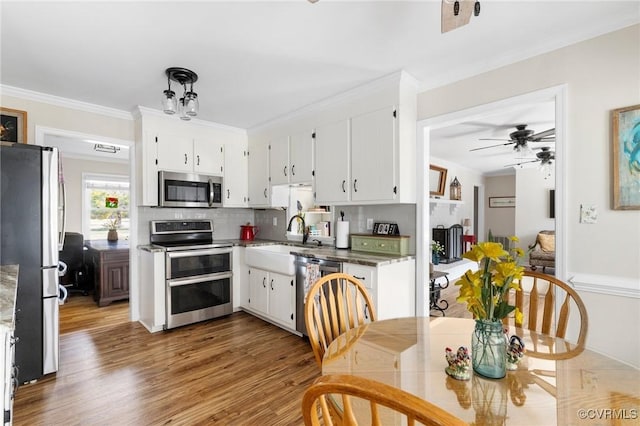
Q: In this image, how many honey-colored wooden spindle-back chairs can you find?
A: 3